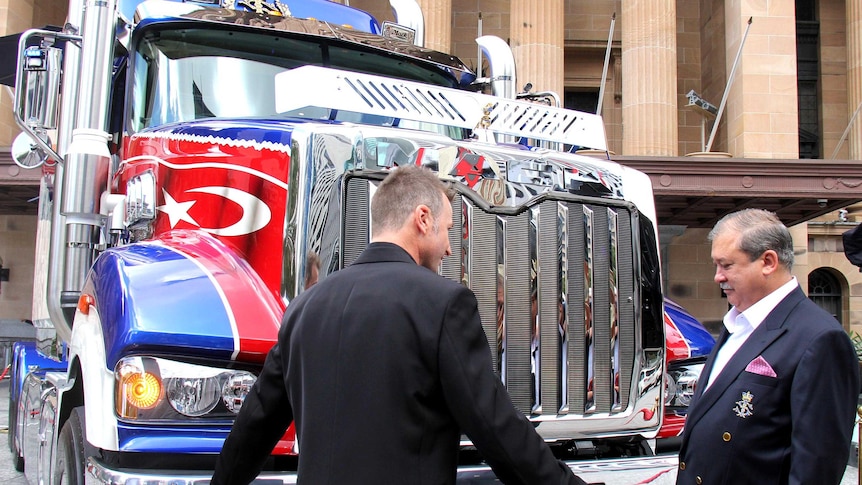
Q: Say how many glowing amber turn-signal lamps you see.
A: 1